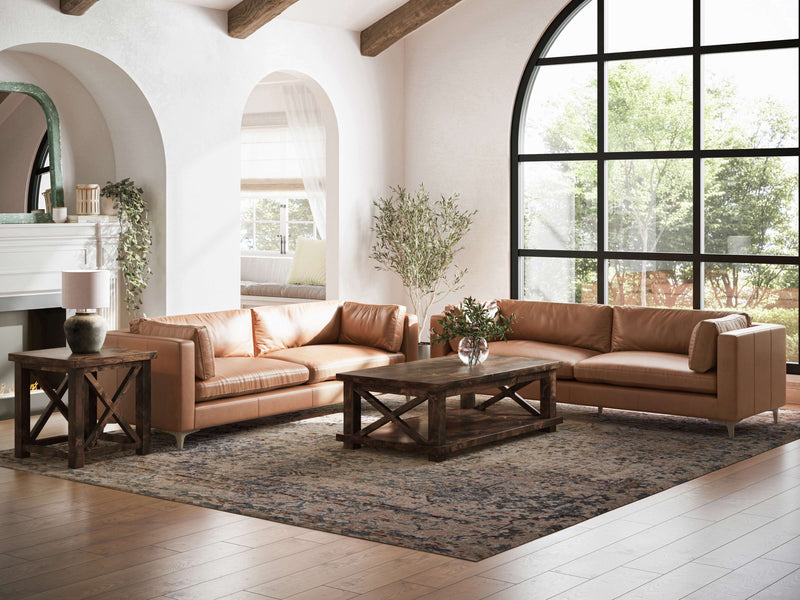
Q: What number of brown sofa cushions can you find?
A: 12